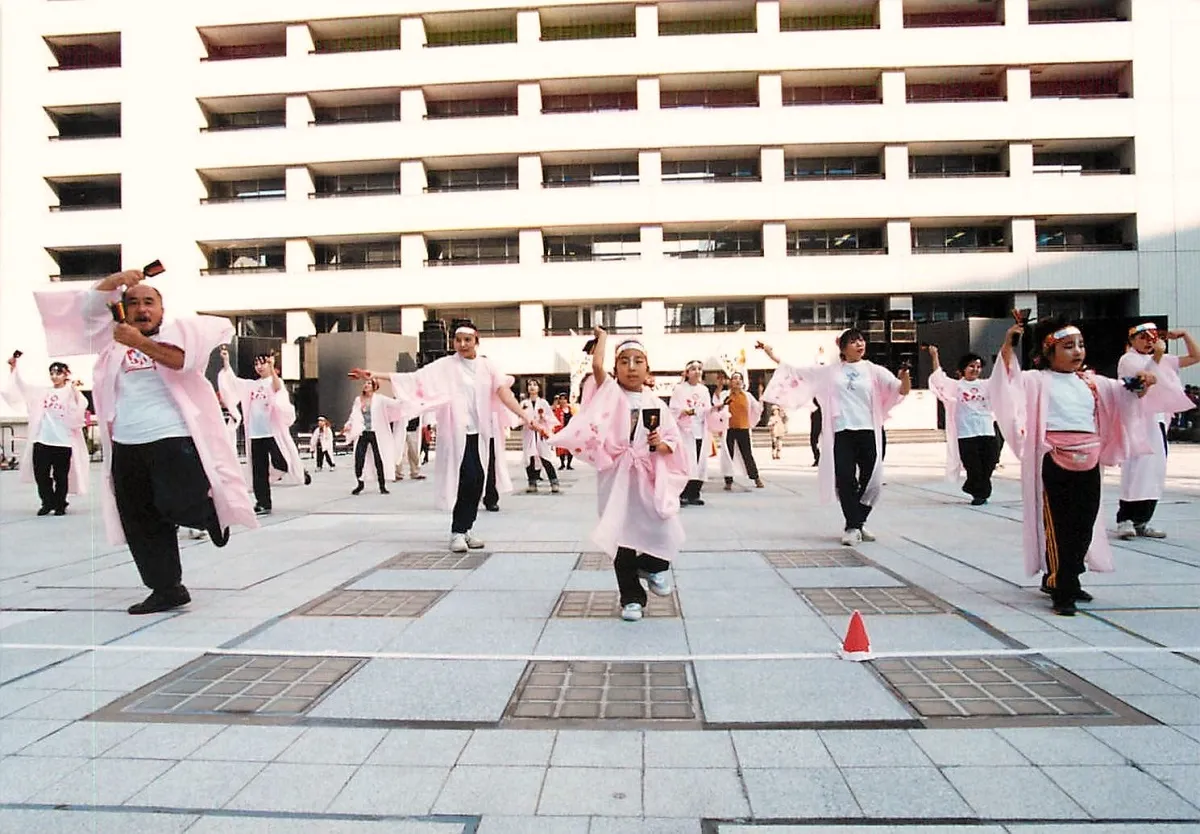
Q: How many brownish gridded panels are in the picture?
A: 9